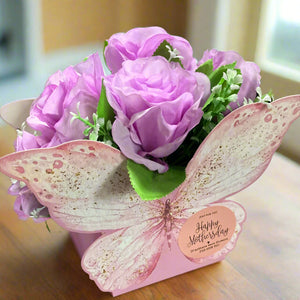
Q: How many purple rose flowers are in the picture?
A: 5